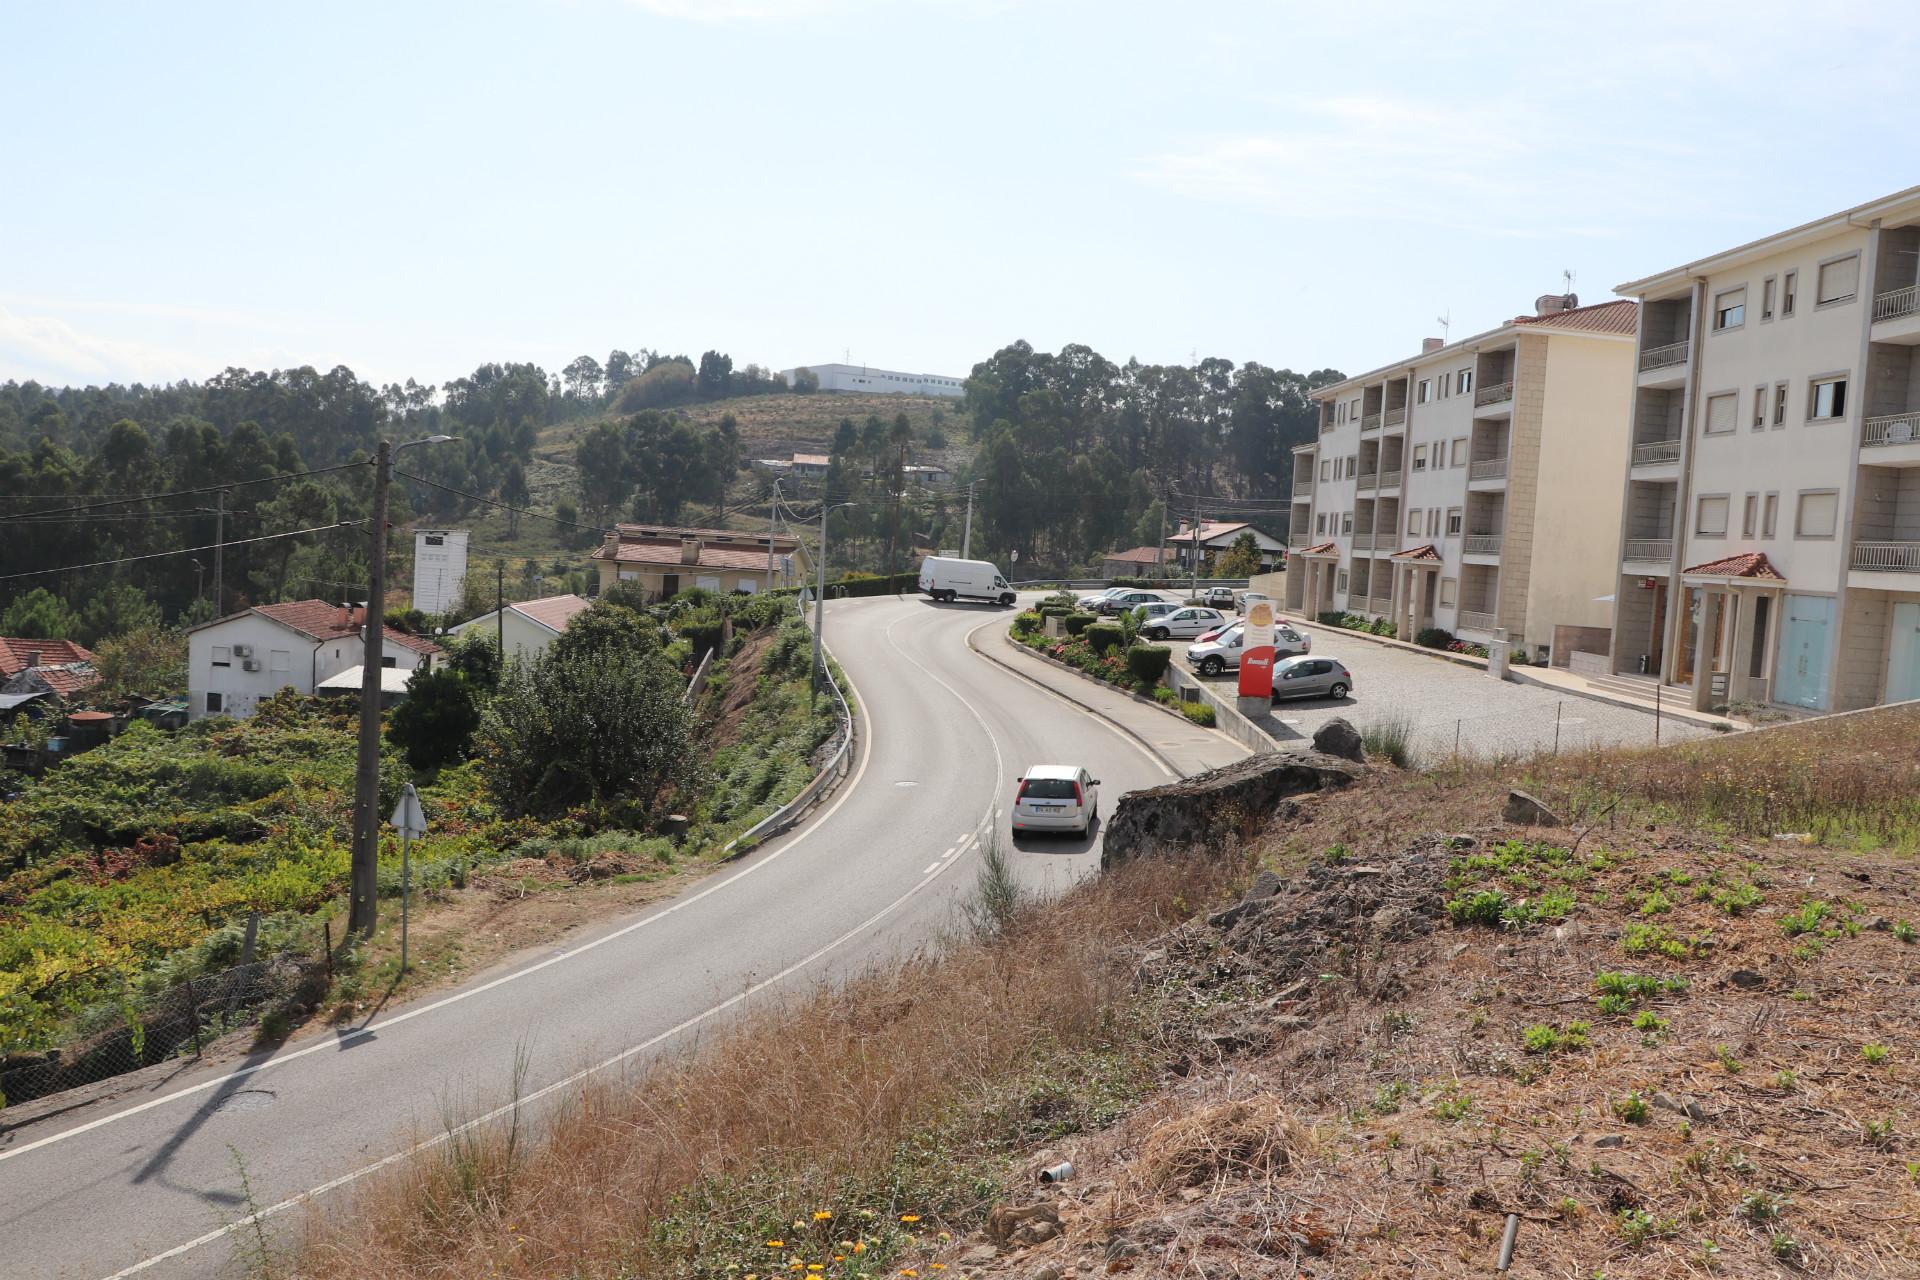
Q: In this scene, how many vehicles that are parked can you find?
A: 10